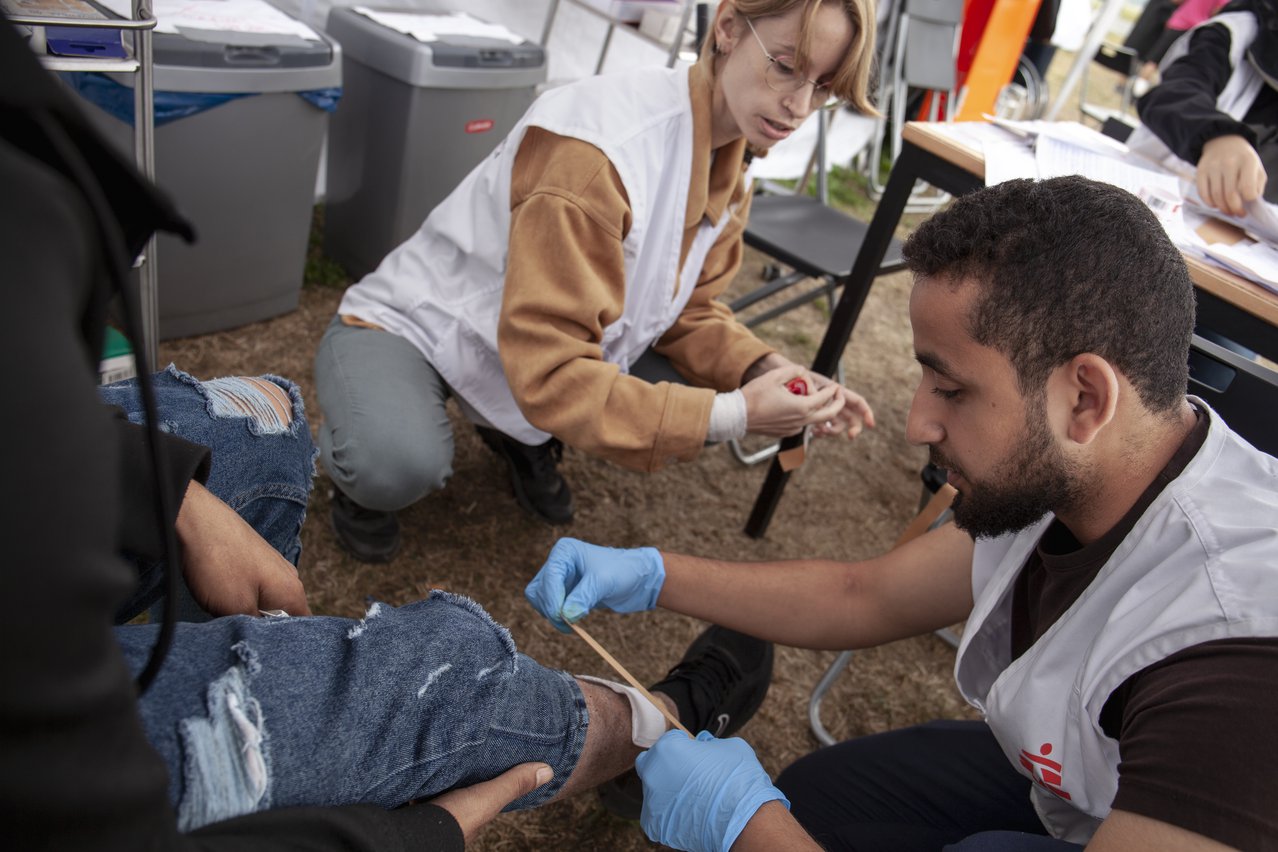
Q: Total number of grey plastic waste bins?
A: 2